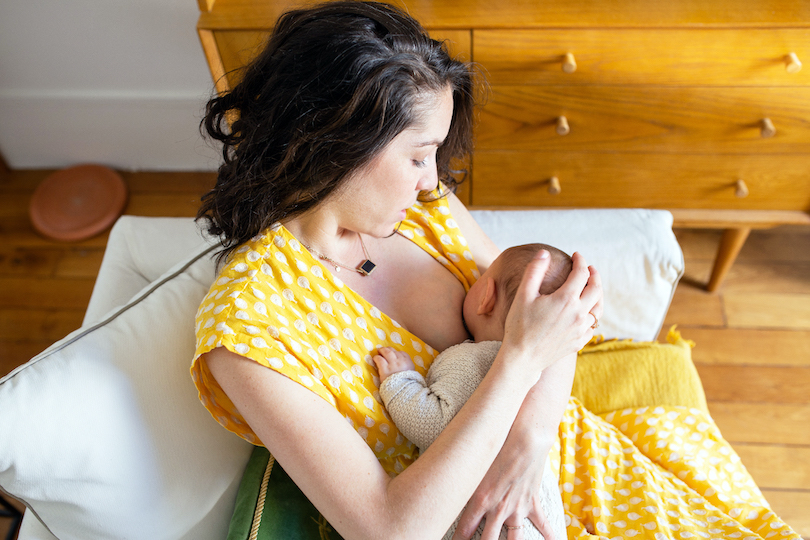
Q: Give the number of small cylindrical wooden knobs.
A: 6